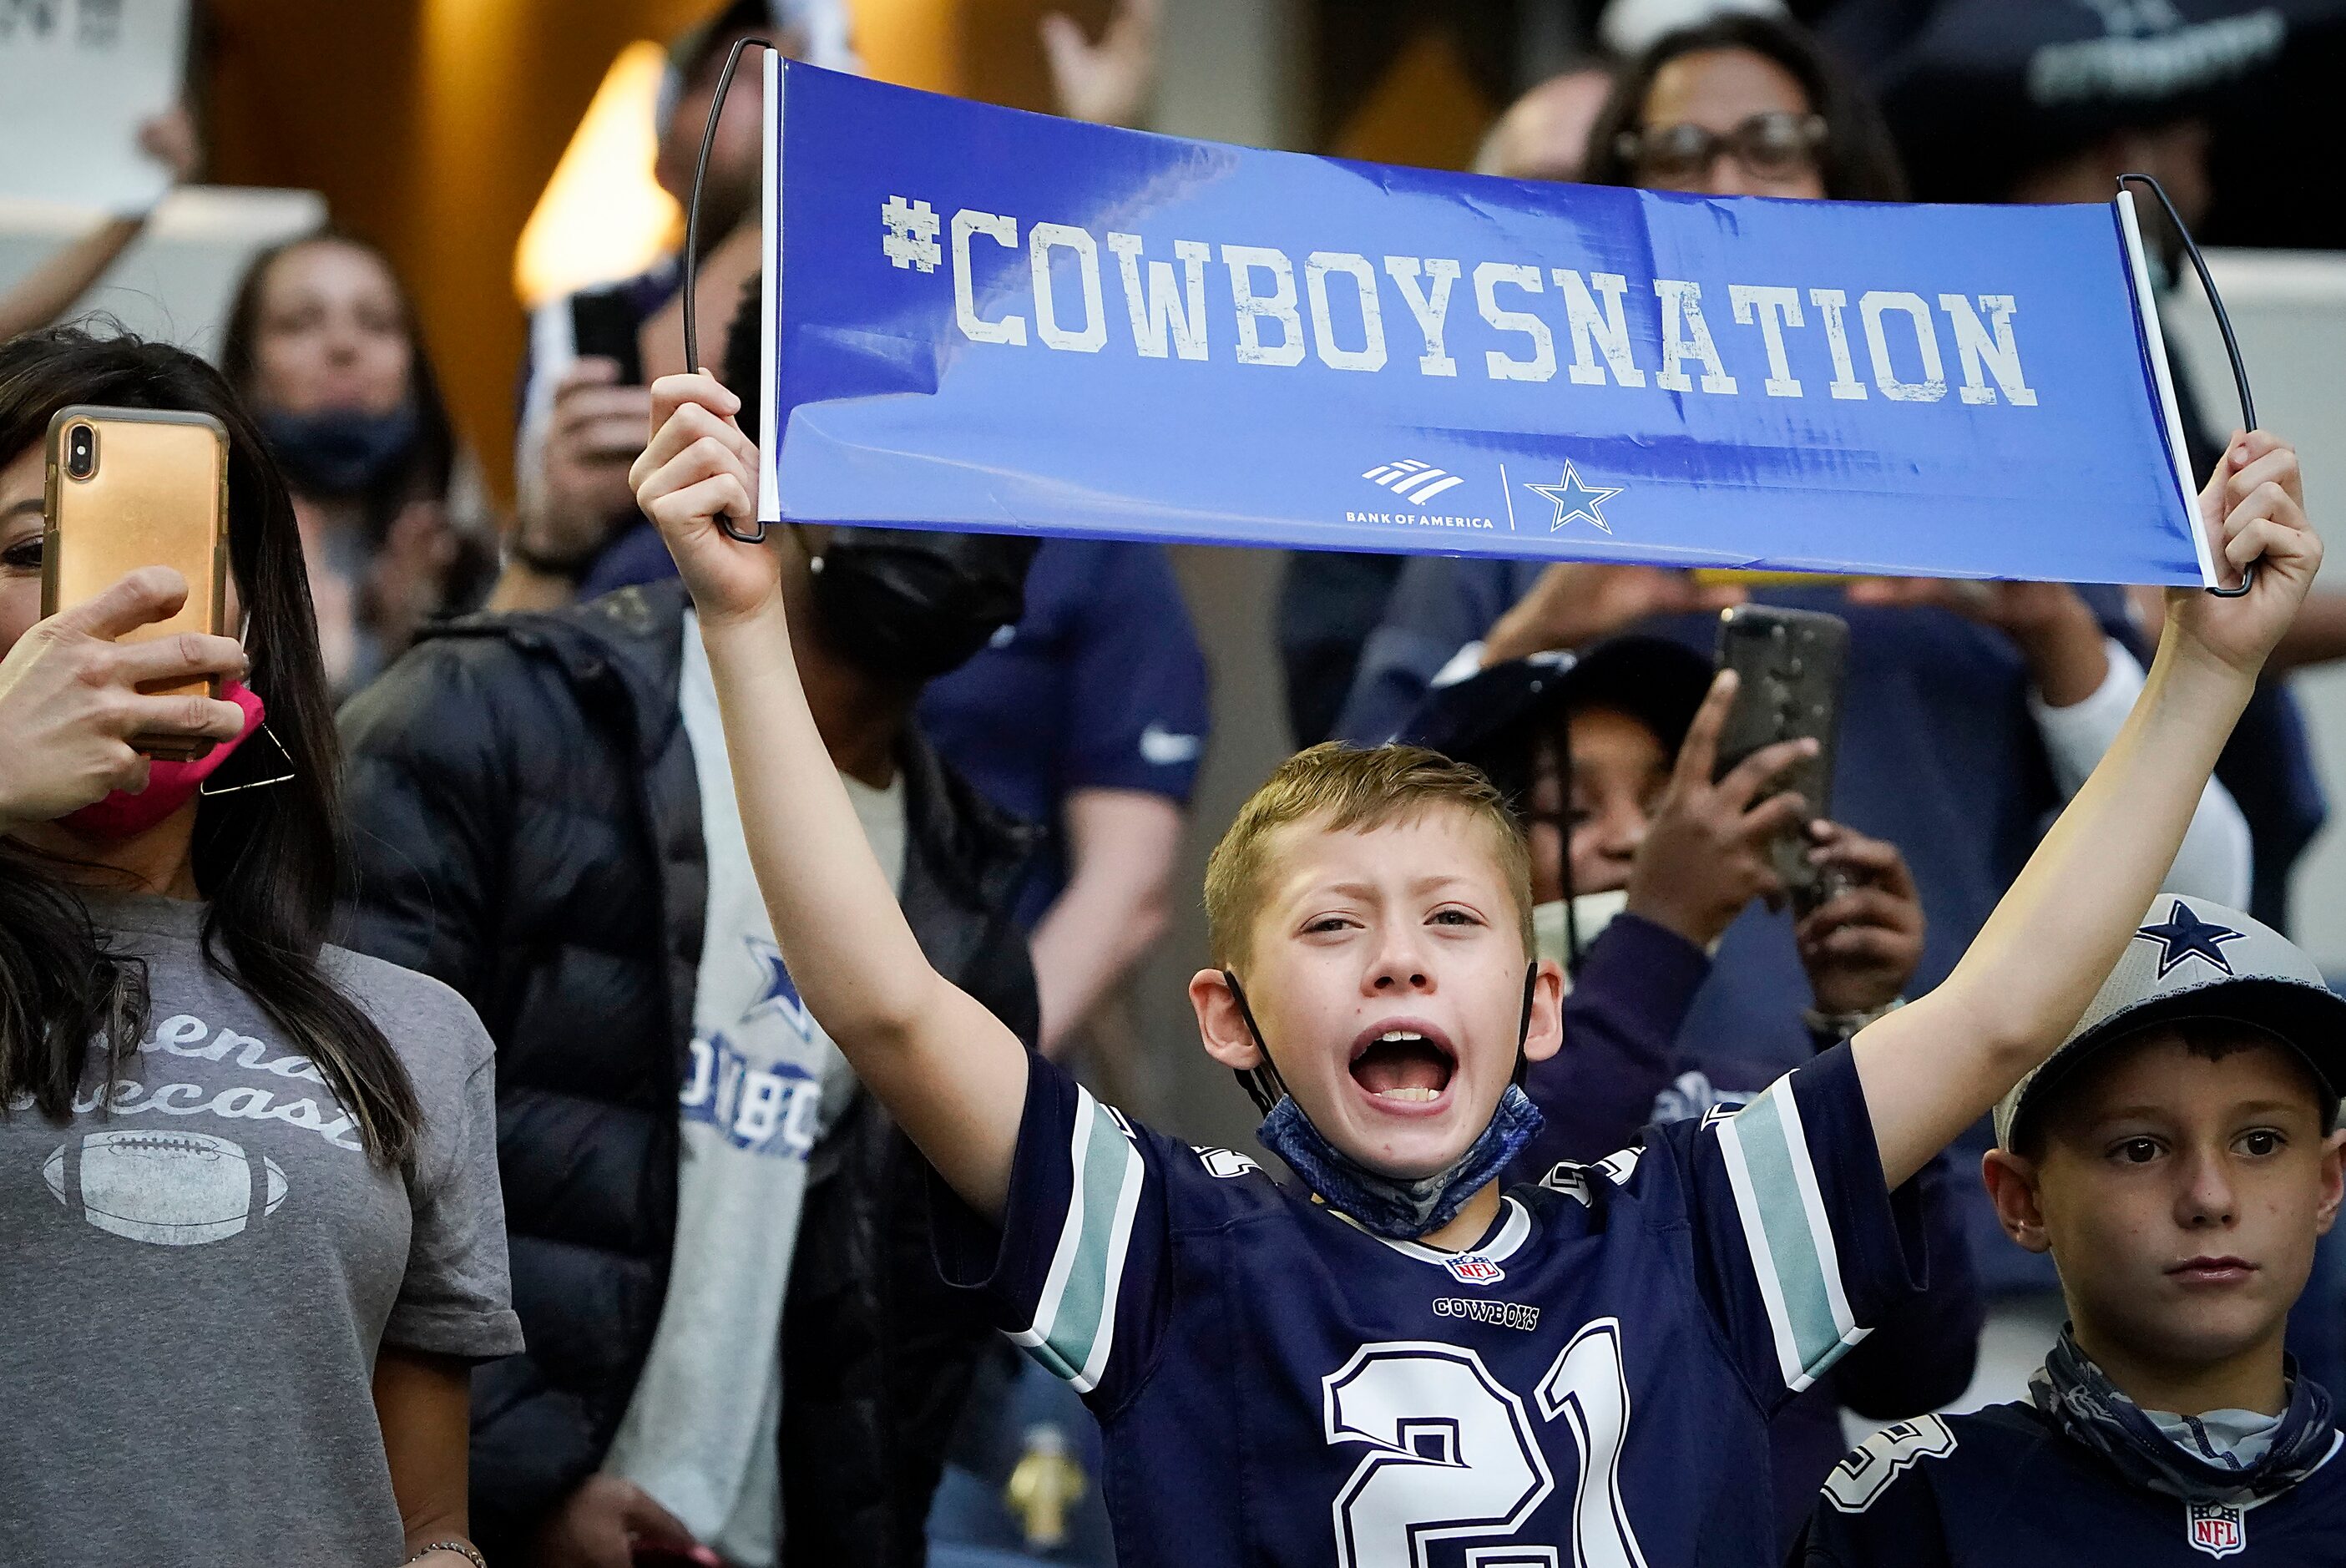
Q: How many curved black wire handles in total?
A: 2